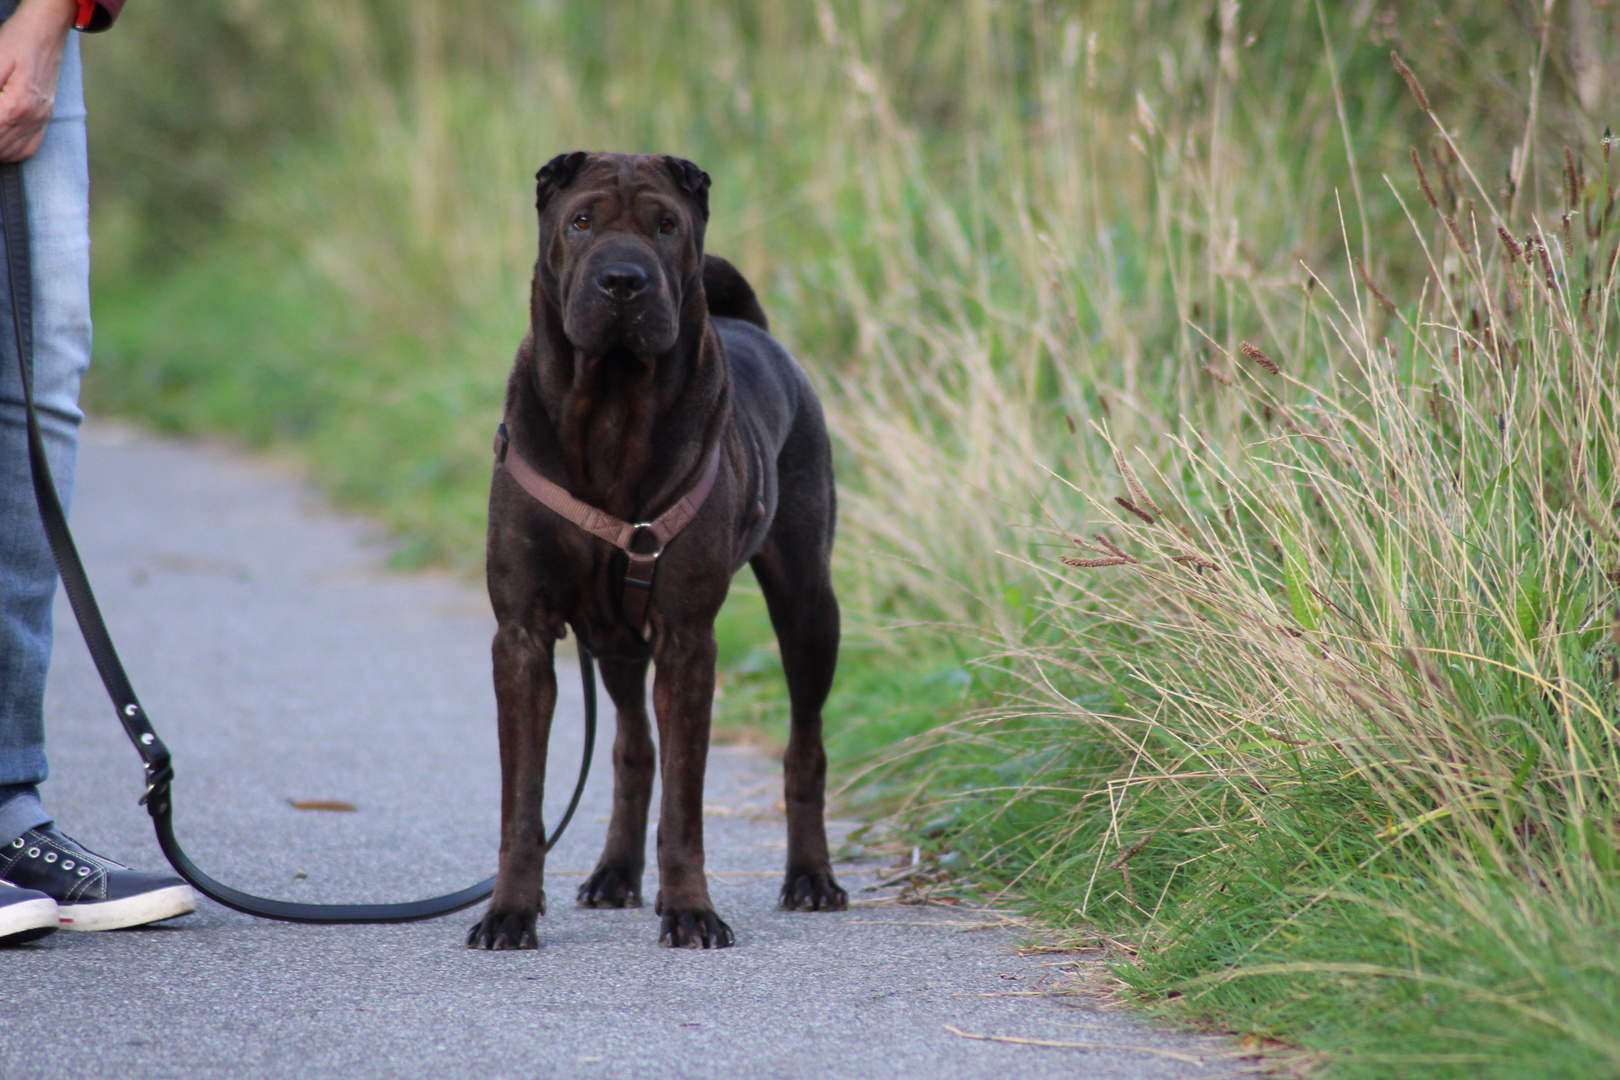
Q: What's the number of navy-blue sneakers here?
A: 2